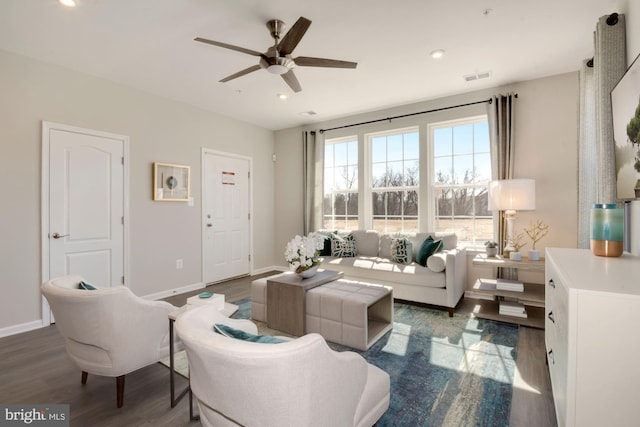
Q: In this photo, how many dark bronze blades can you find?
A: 5